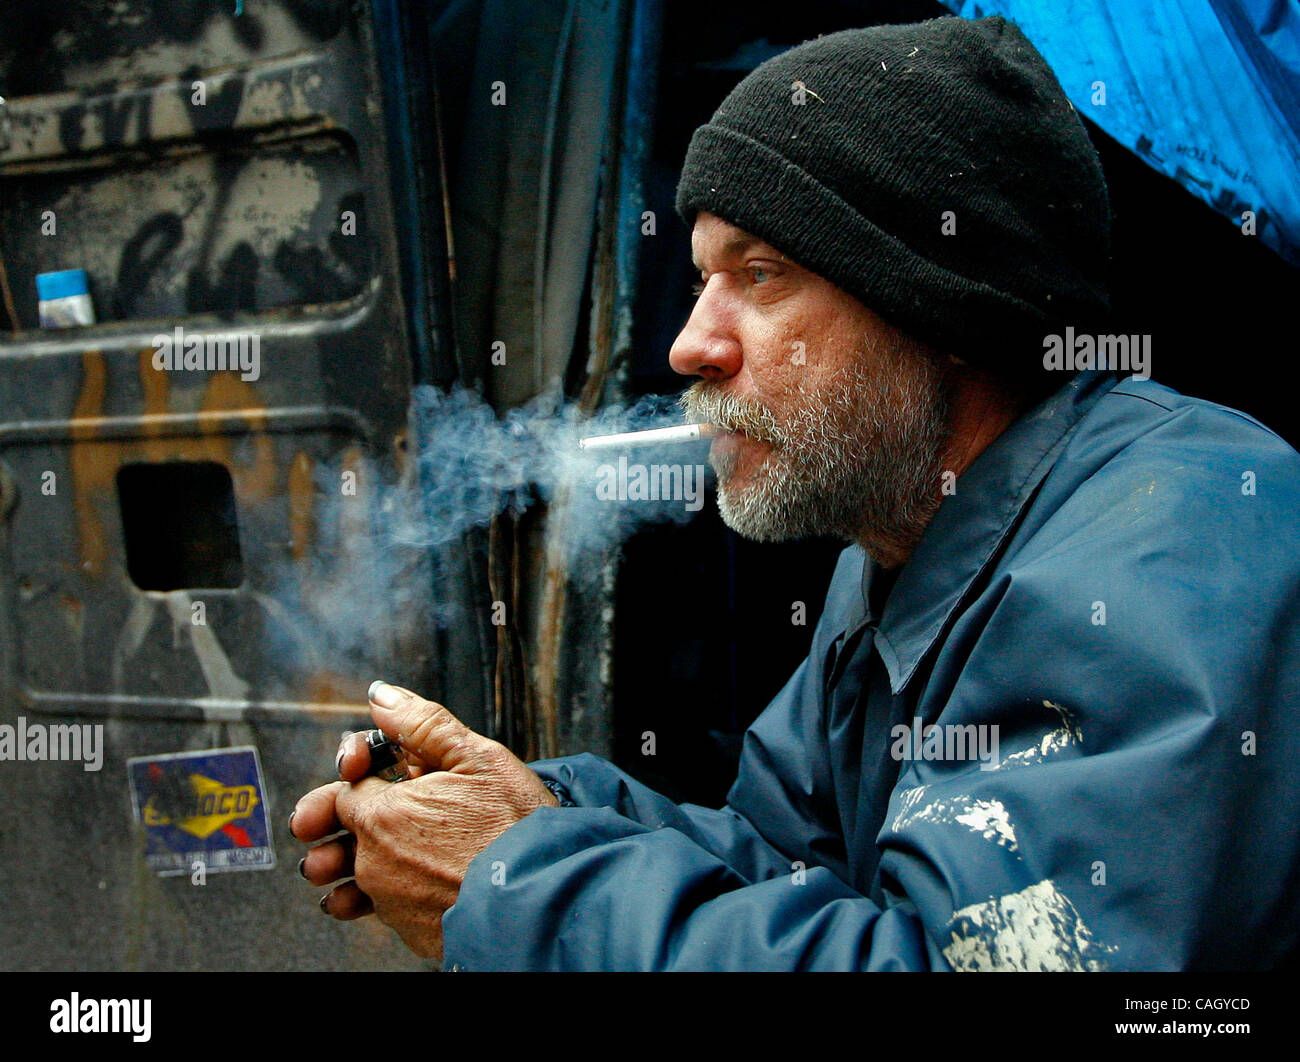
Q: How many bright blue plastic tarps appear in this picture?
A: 1